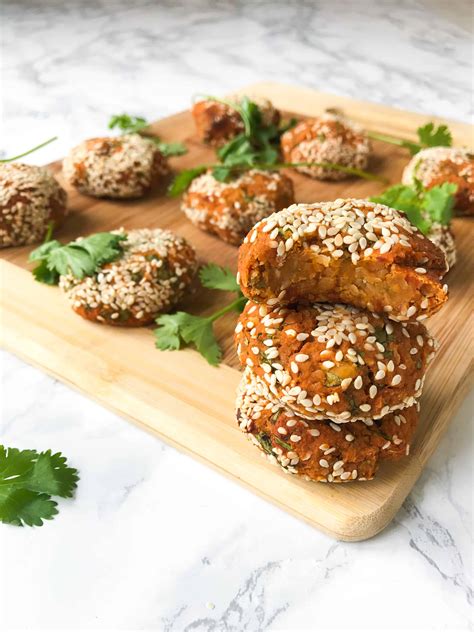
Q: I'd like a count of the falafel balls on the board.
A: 11